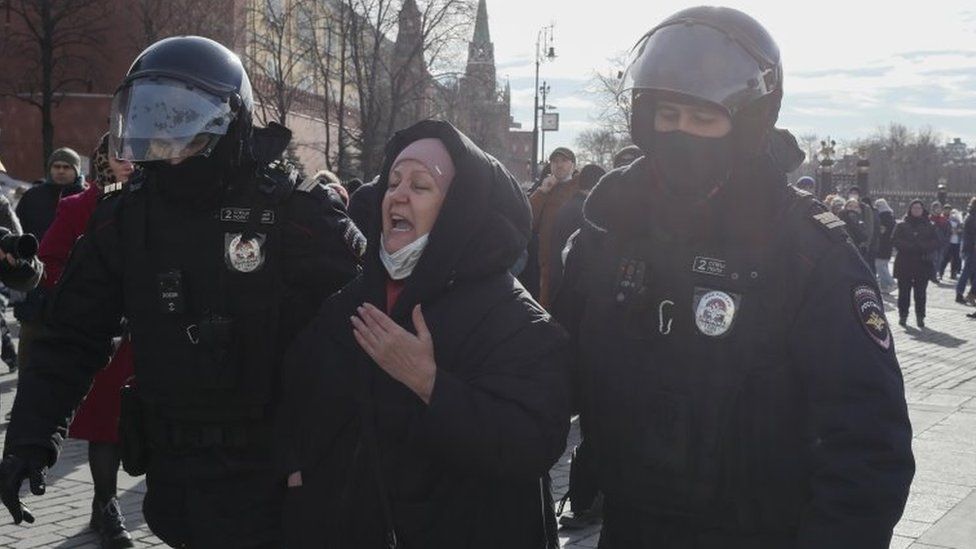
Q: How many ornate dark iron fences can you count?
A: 1